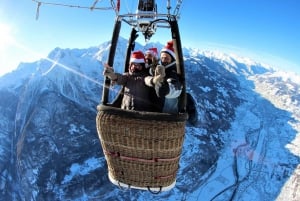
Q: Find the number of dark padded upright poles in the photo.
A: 3